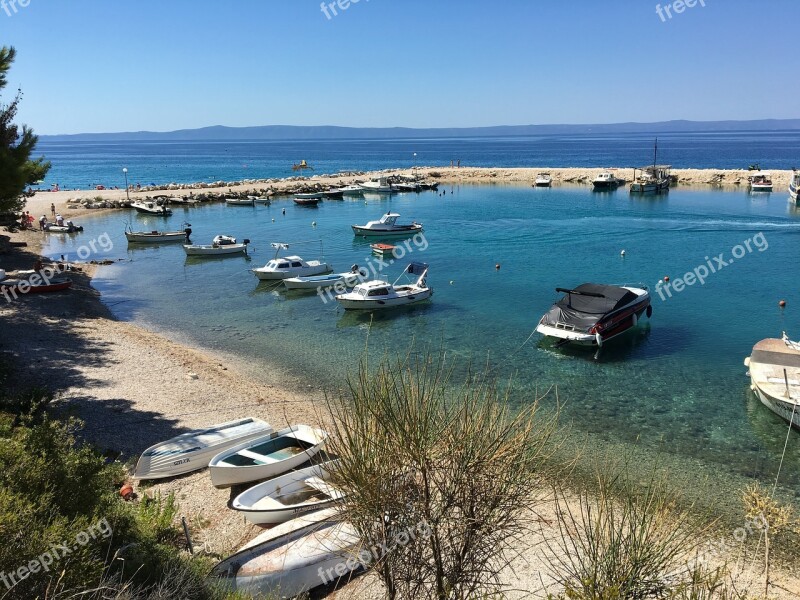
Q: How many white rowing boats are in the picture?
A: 4